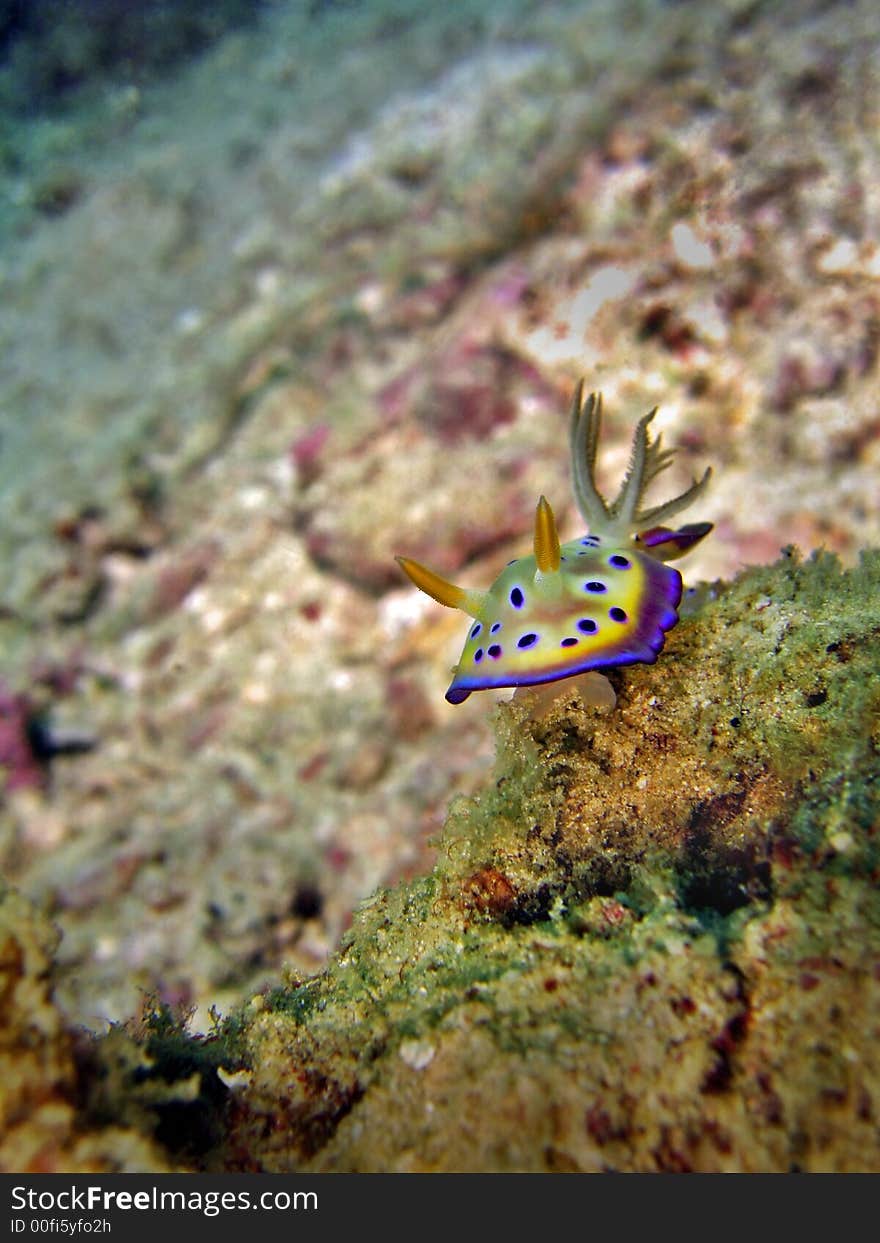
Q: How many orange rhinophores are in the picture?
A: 2